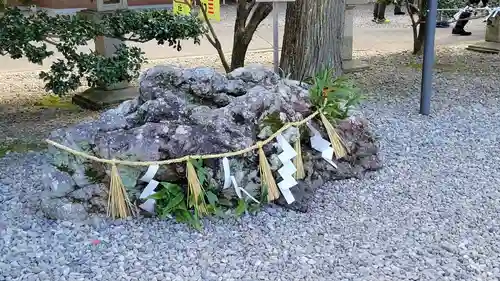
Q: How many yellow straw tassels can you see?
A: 5